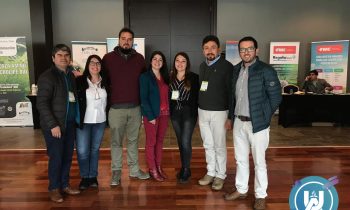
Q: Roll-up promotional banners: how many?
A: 6